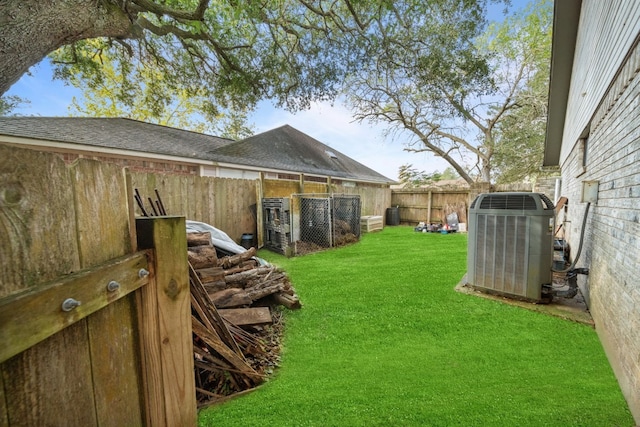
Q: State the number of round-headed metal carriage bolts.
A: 3